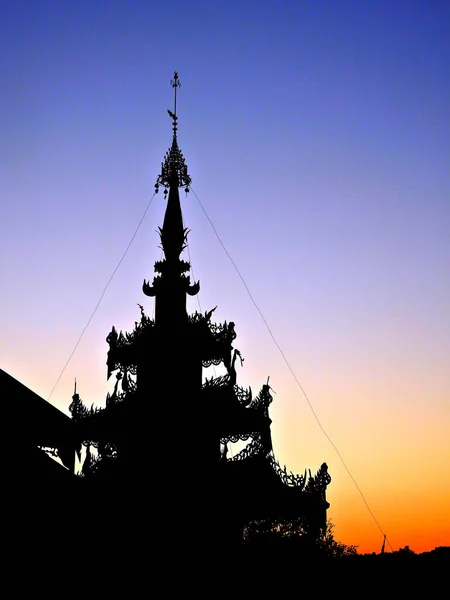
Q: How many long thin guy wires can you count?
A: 2